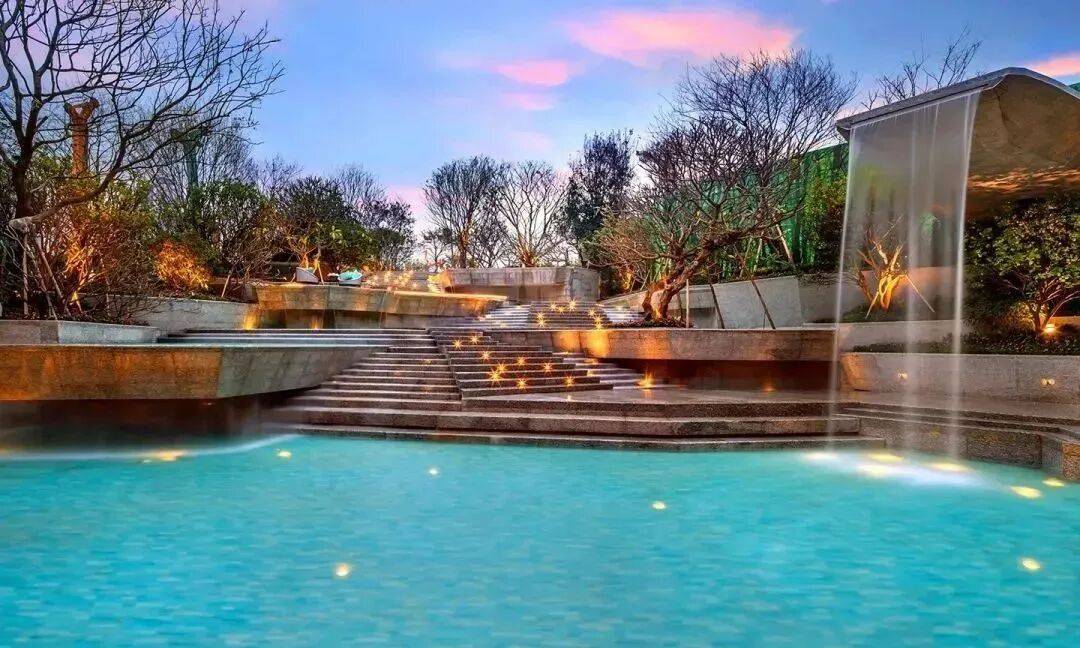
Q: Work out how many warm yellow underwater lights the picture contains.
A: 12